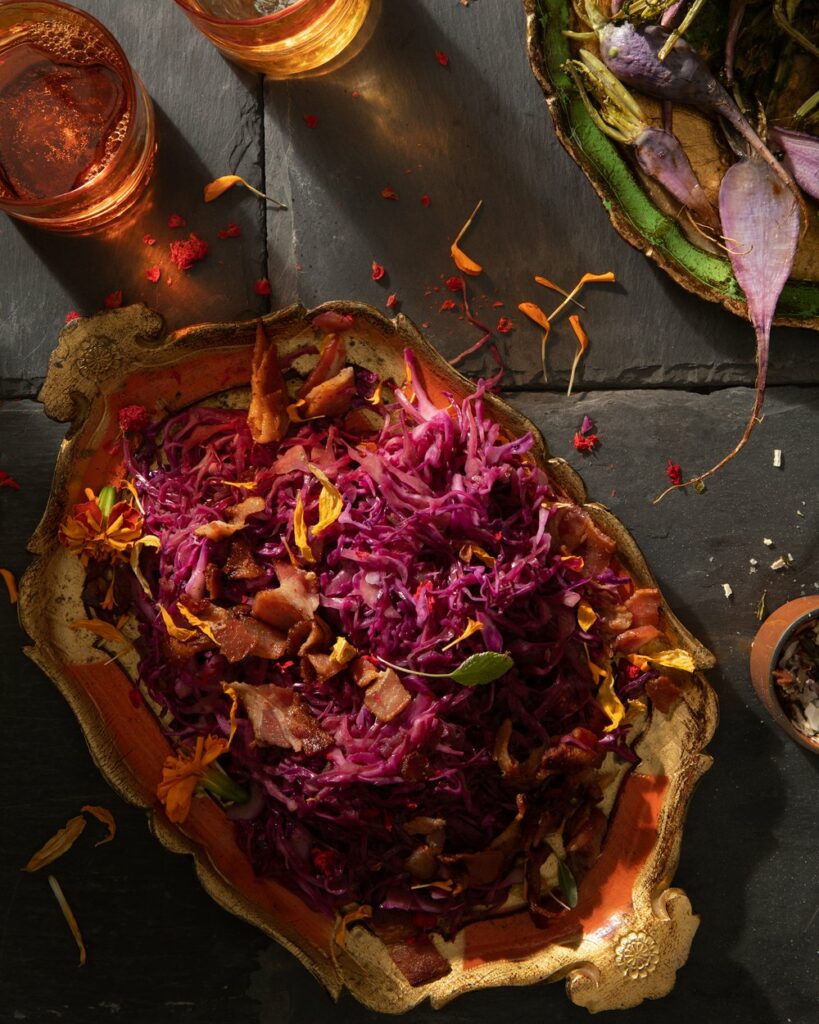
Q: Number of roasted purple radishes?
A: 4